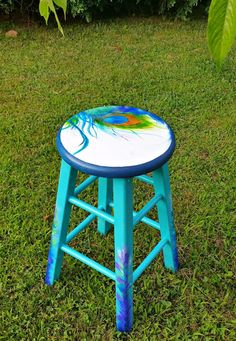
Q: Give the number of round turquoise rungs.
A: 8